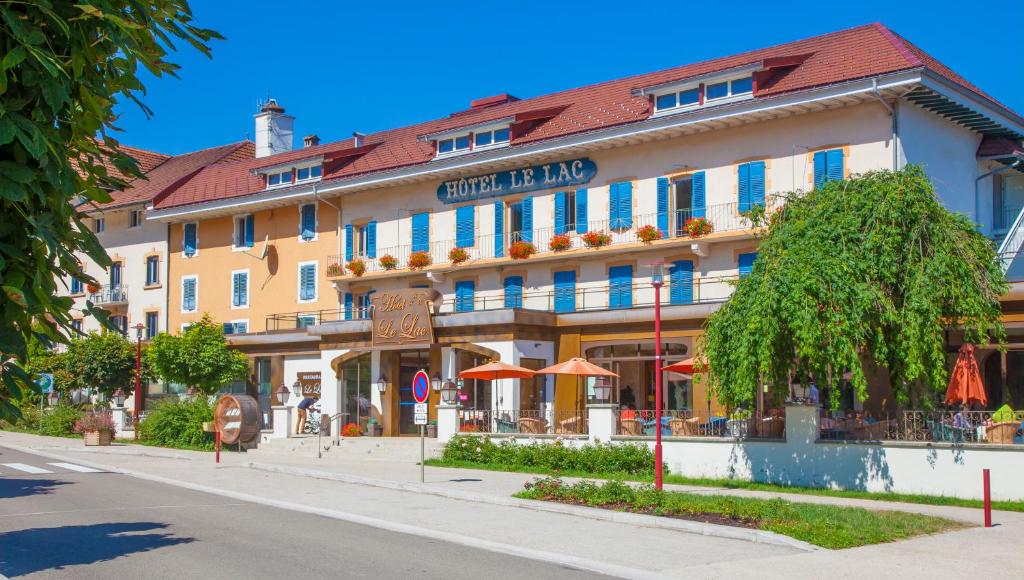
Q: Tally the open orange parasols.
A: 3